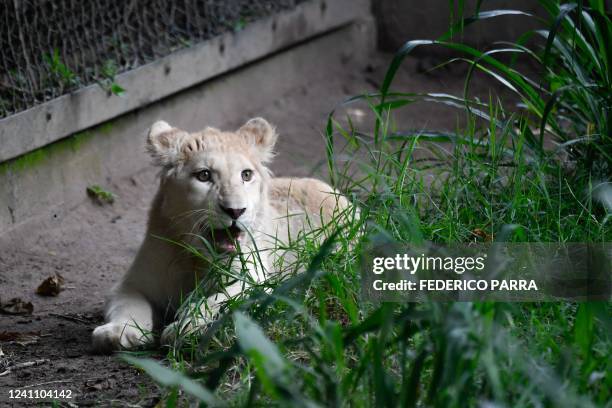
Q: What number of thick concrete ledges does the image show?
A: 1